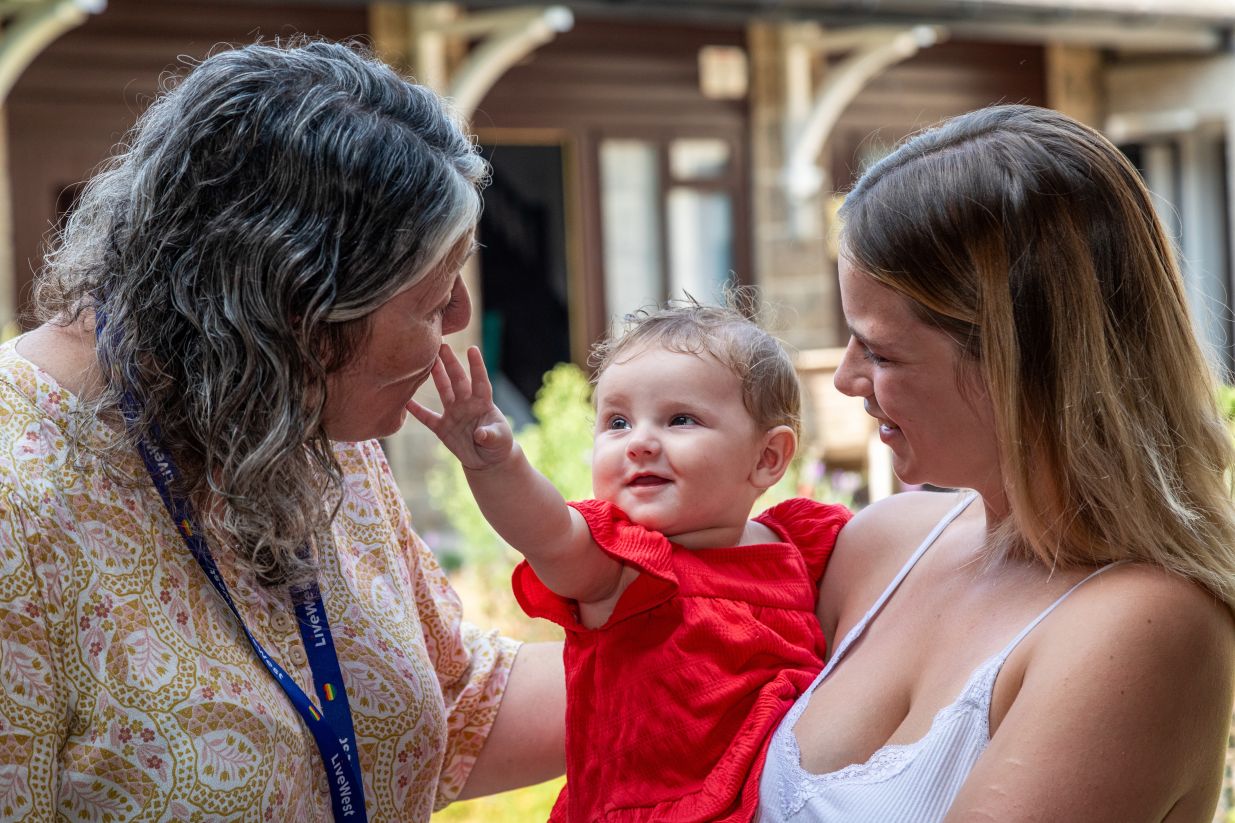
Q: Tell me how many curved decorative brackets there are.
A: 3